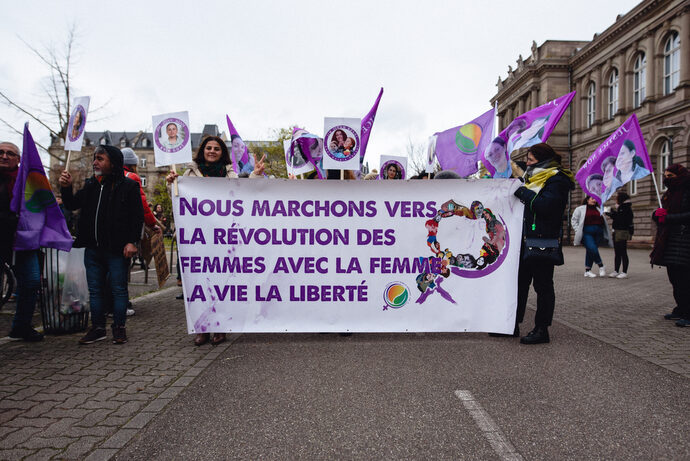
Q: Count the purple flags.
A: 7